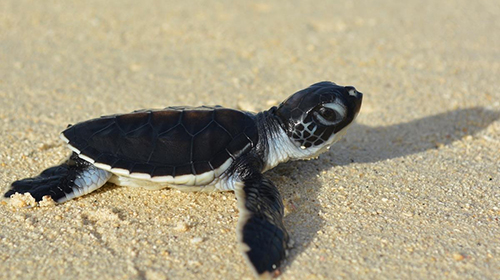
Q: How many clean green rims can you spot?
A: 0